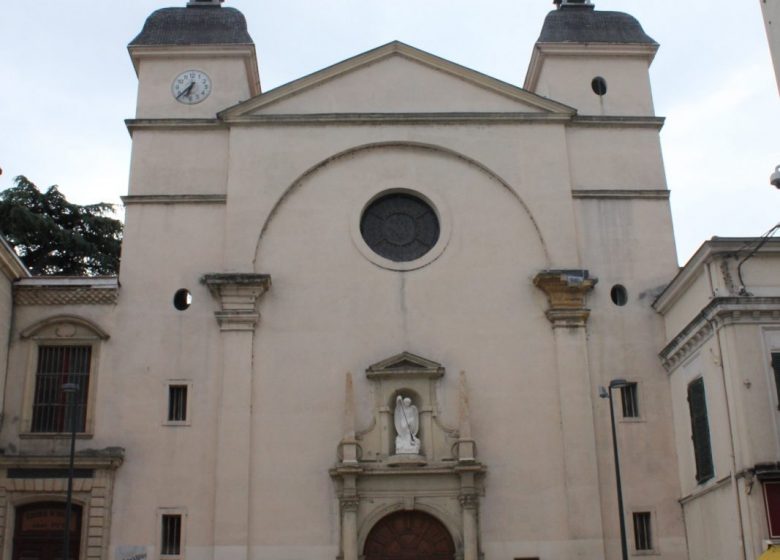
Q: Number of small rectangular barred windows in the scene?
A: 4